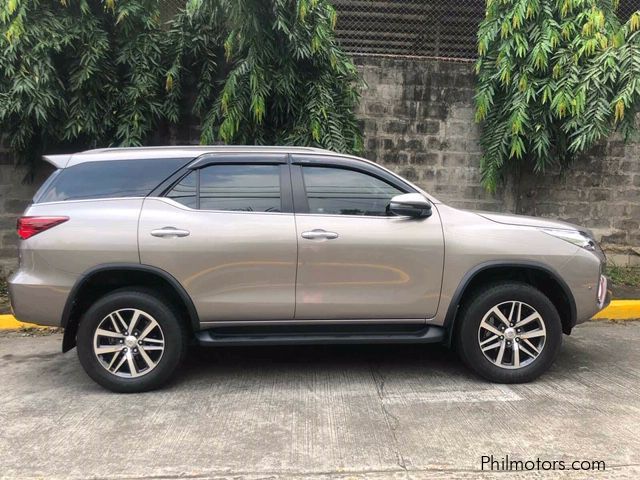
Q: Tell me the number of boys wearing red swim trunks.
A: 0